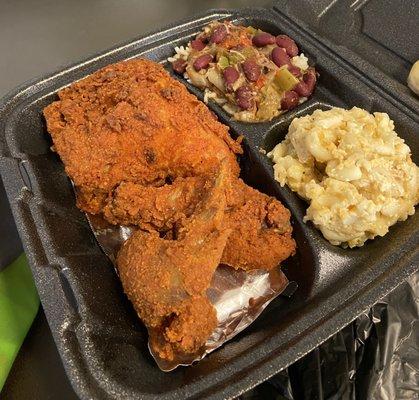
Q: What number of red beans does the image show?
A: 14